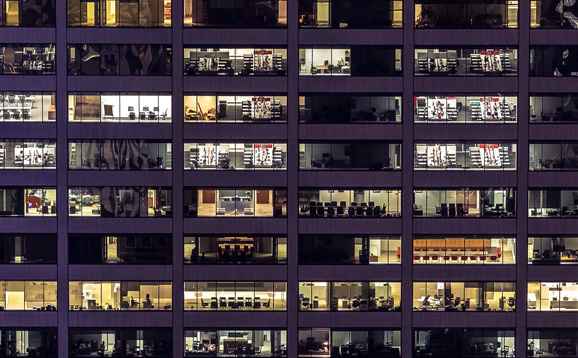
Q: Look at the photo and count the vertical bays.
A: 6